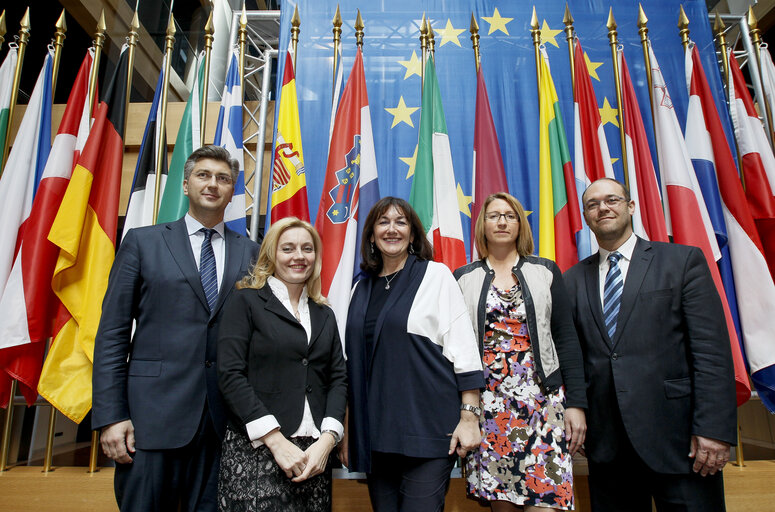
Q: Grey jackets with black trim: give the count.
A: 1